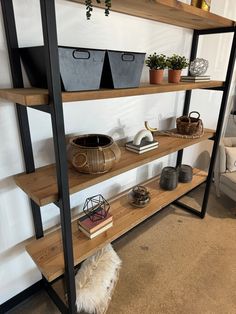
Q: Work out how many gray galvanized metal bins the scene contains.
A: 2